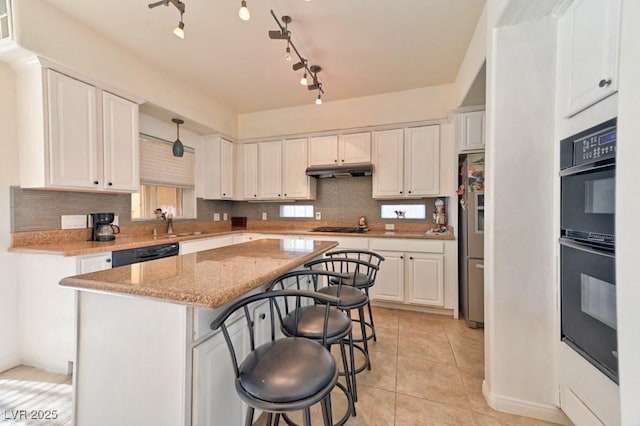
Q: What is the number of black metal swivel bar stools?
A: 4